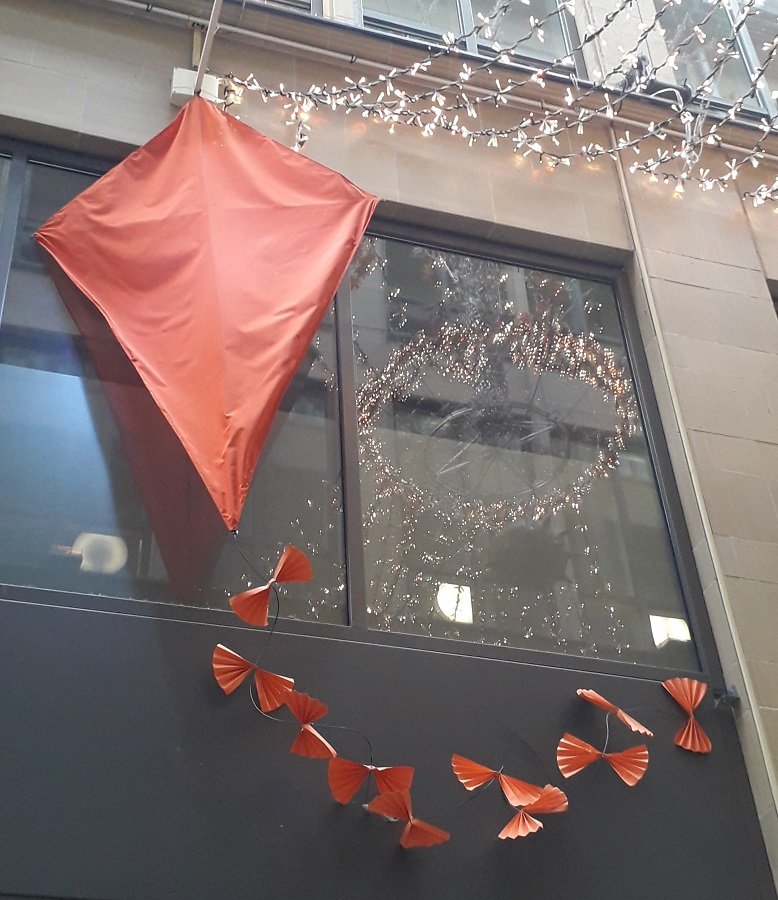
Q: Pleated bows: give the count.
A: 10